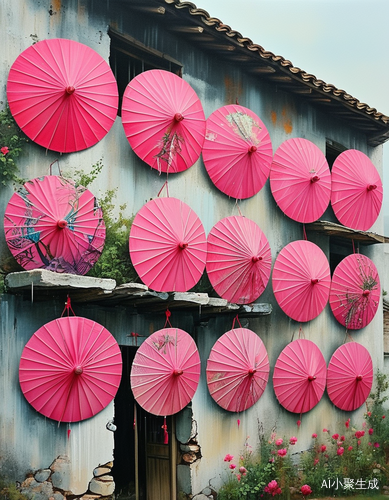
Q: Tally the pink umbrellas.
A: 15